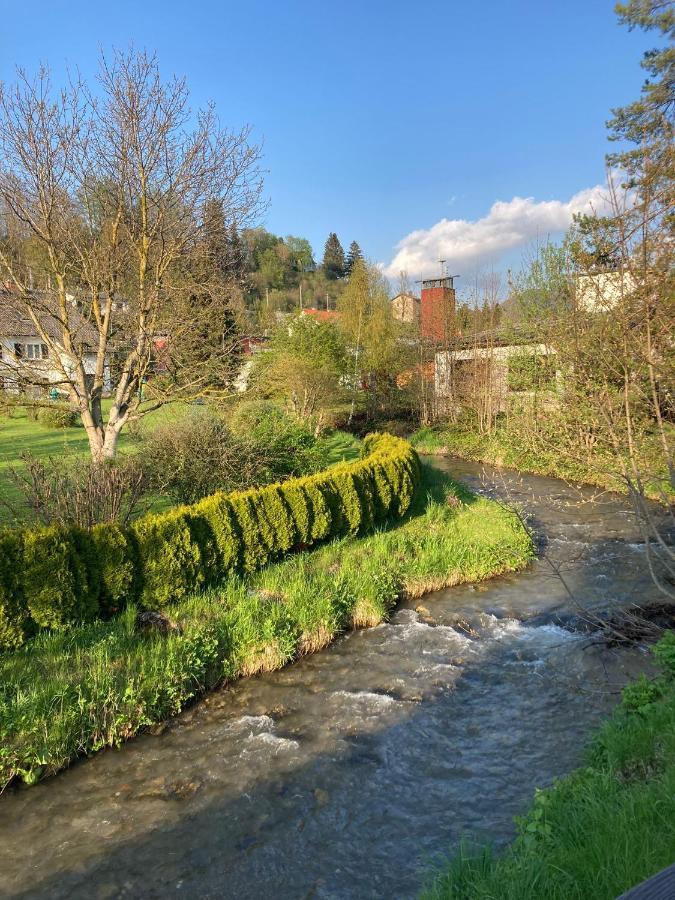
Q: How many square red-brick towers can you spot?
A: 1